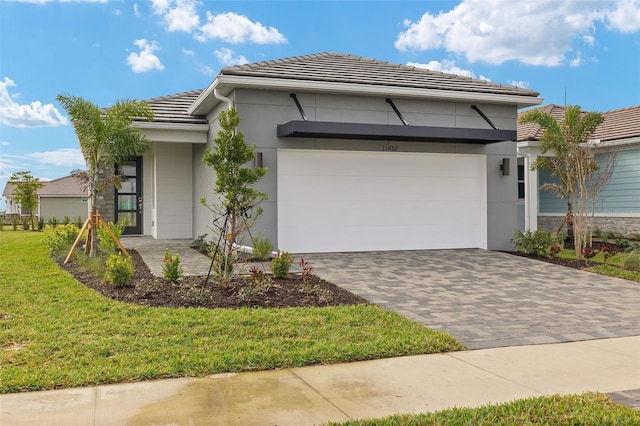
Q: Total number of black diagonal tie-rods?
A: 3